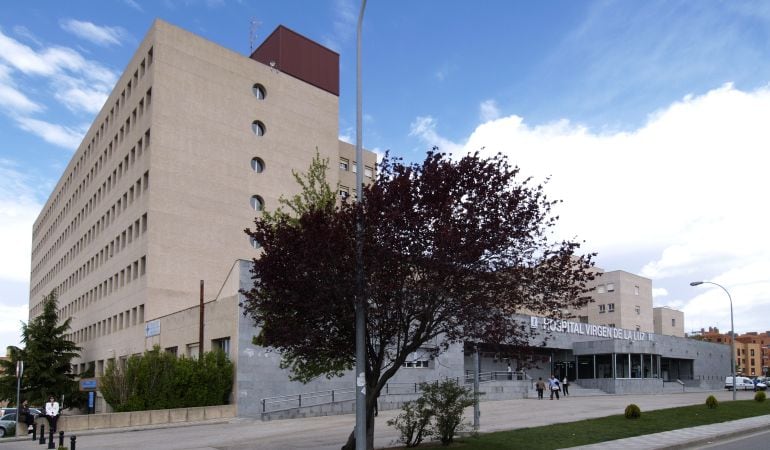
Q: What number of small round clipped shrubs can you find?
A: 3